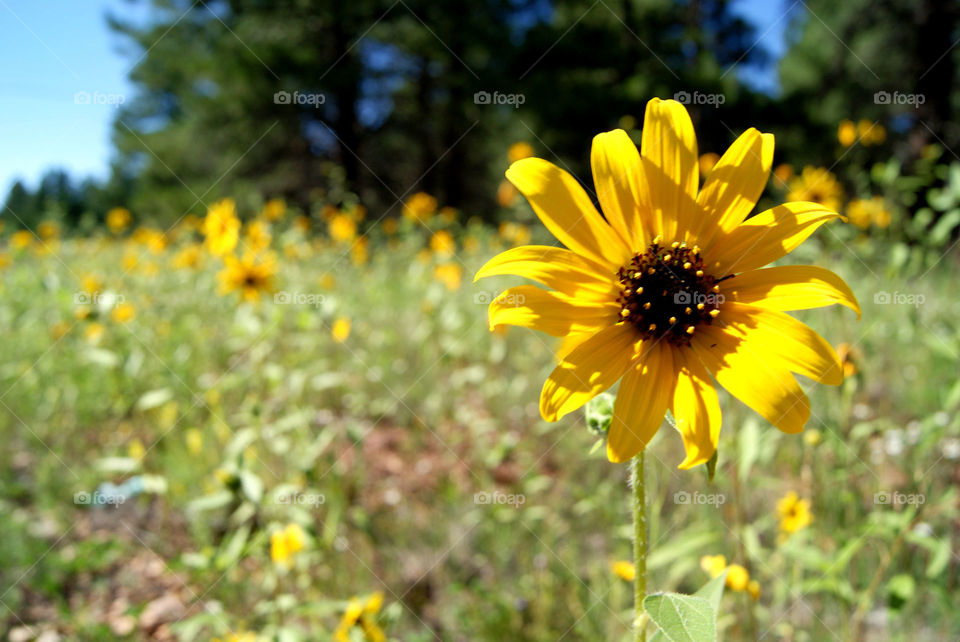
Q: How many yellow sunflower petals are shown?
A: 13